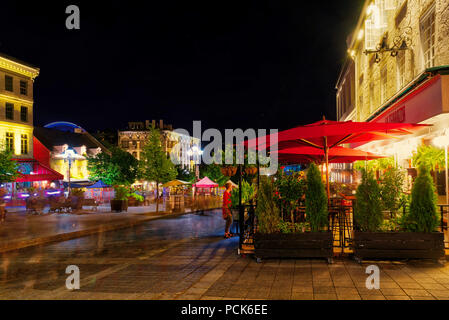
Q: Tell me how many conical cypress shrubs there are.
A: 4